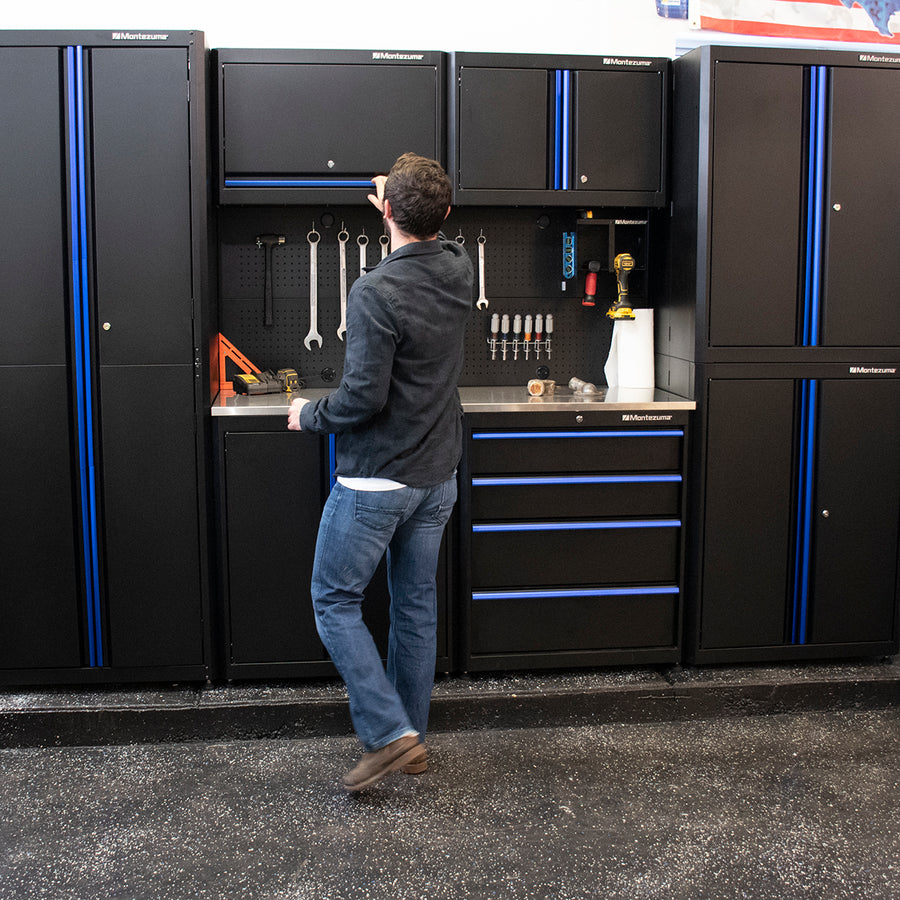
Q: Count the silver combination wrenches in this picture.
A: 6